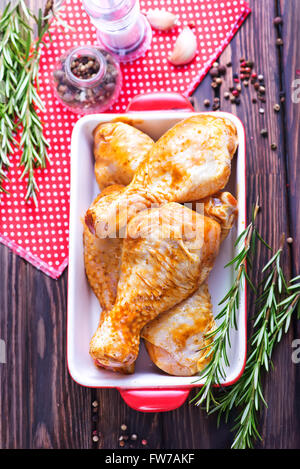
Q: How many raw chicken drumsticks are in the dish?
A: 5